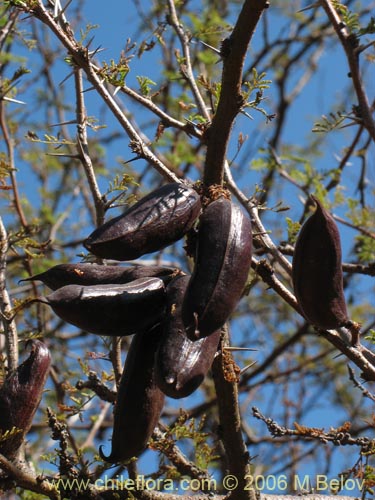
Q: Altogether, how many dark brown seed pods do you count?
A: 8